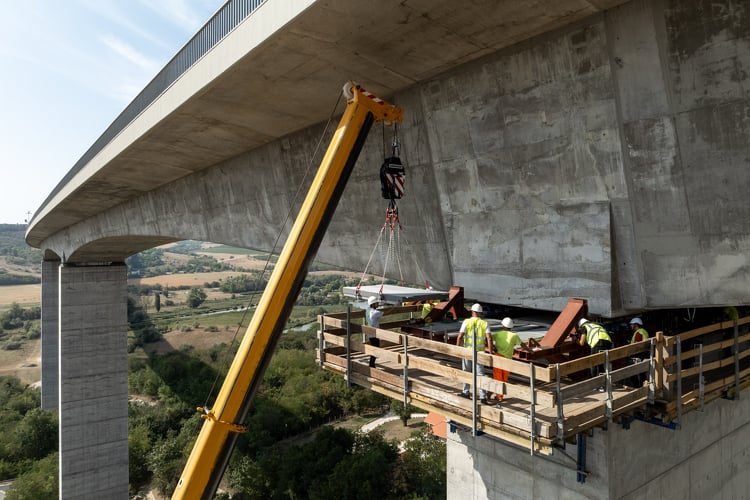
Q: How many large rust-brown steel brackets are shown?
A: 2